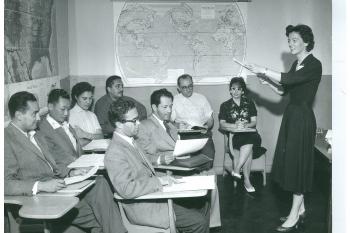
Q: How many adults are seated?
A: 8